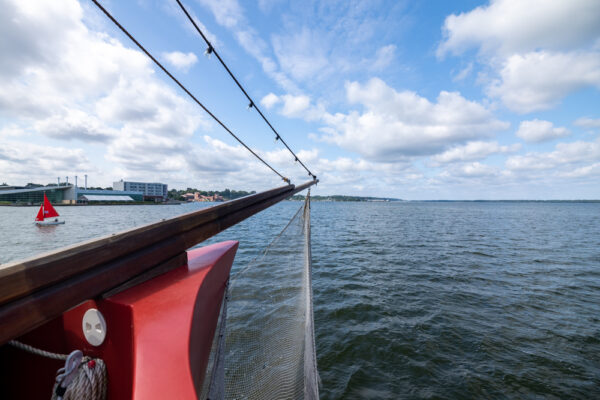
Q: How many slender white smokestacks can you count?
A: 4